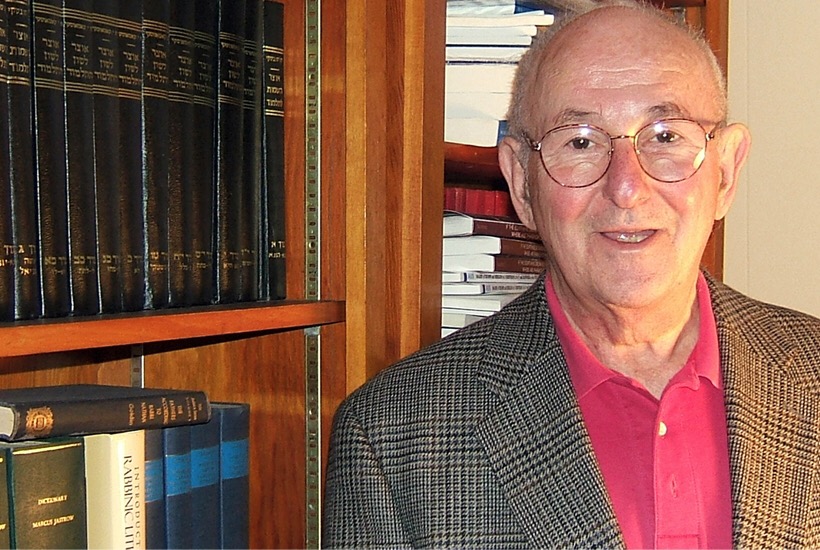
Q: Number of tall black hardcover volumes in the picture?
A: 12